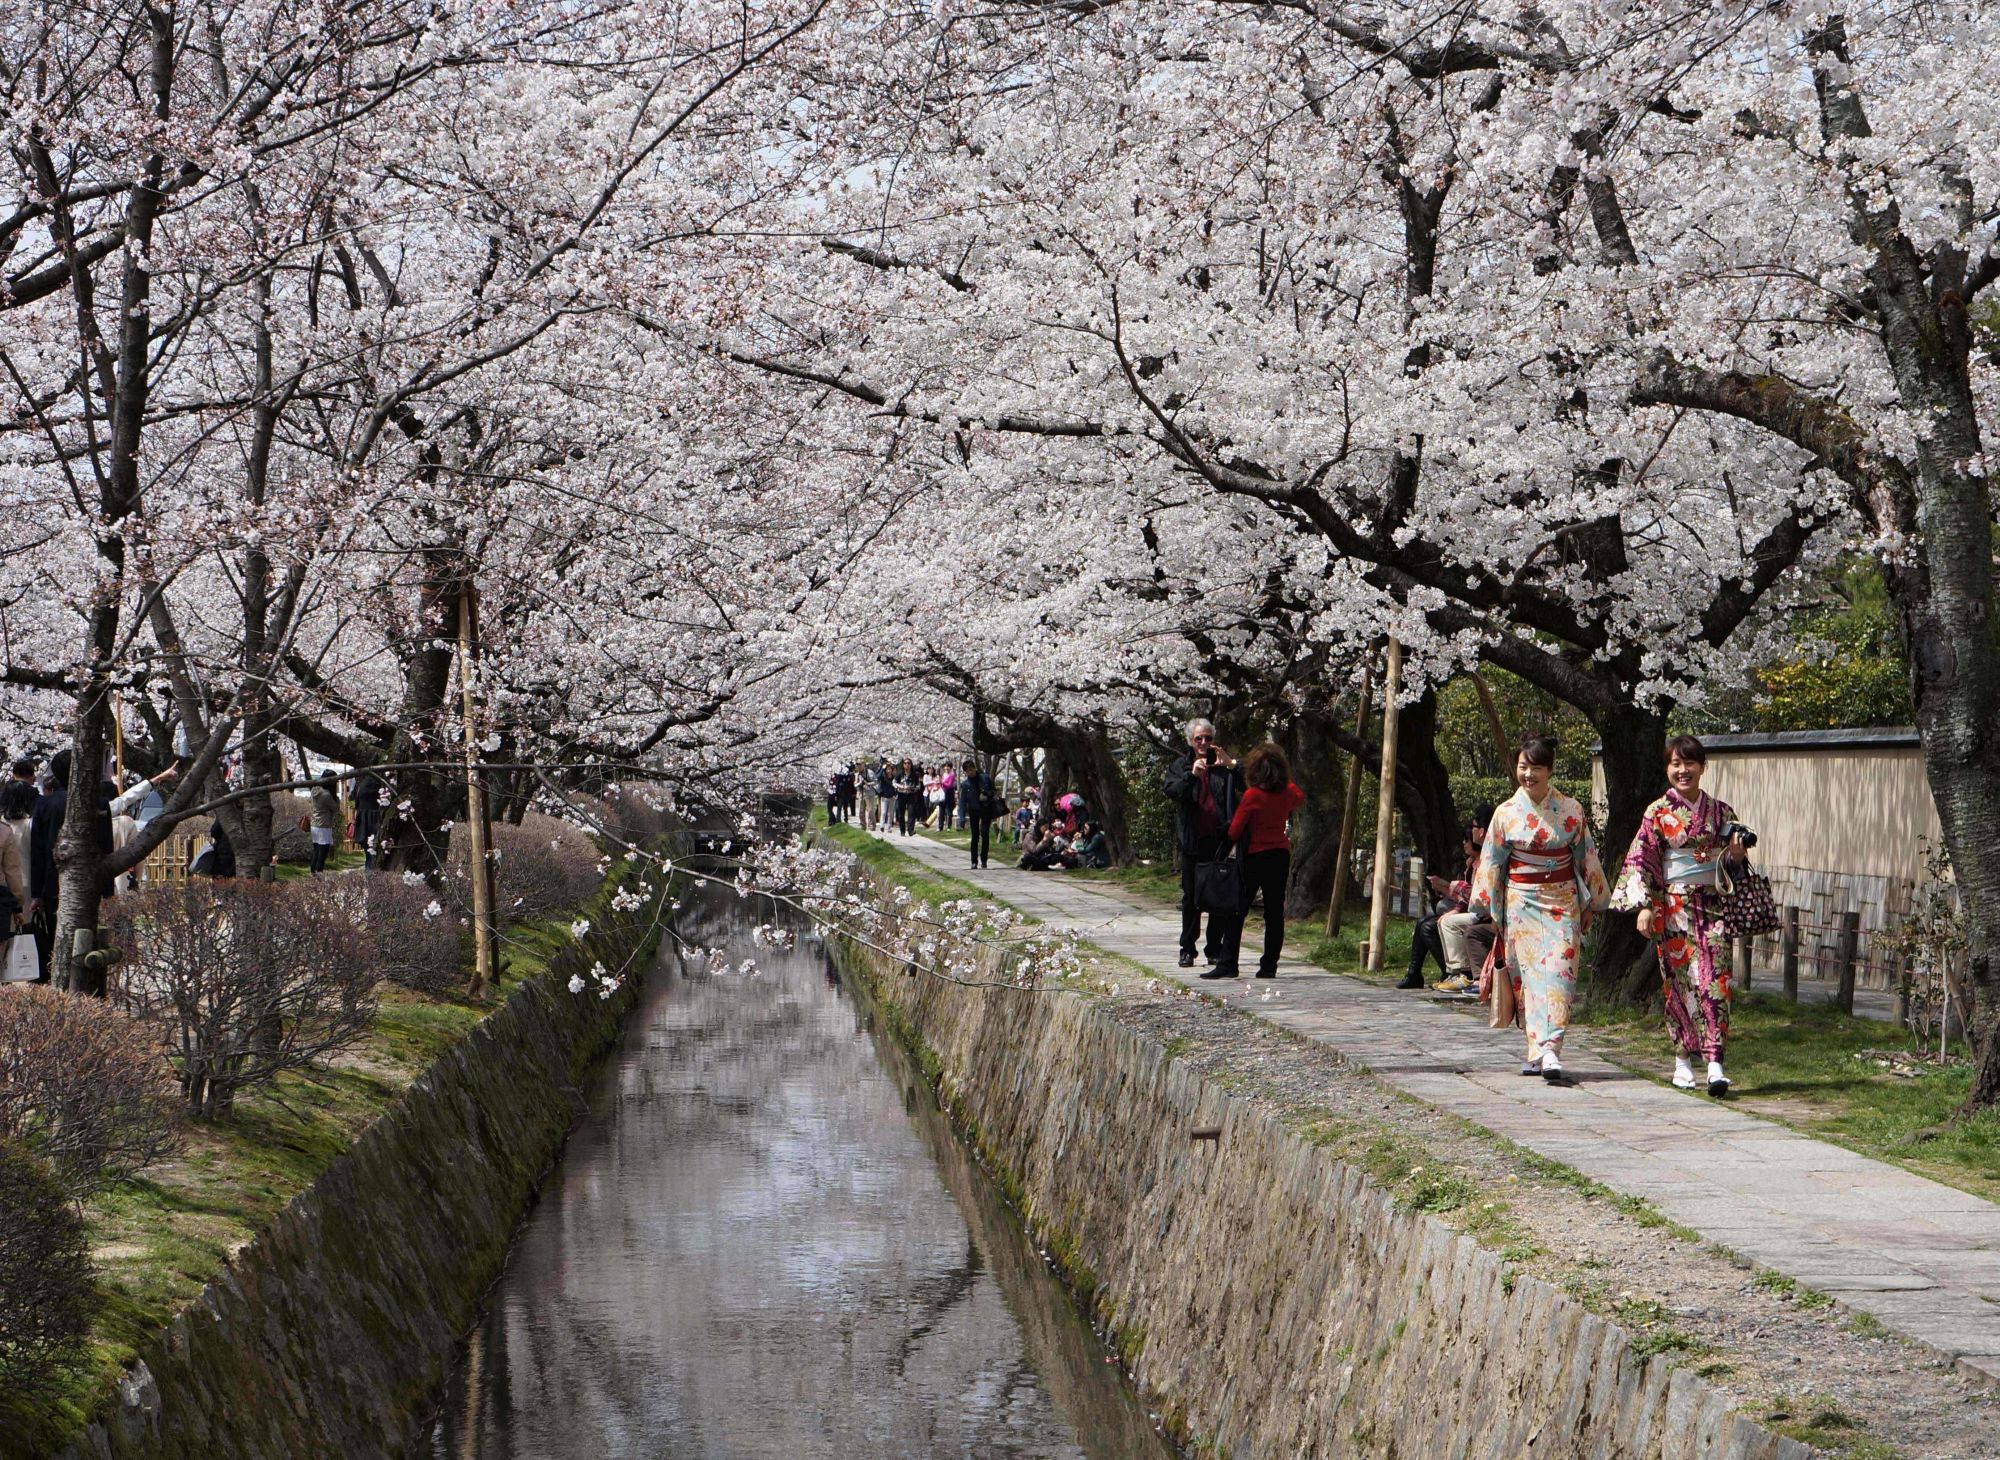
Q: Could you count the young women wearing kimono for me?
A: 2